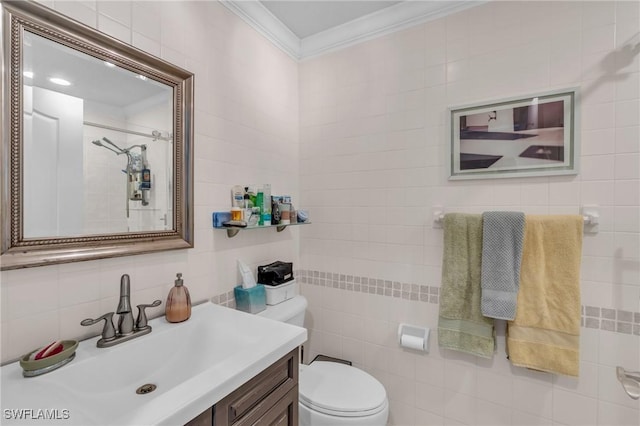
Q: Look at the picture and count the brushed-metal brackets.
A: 2